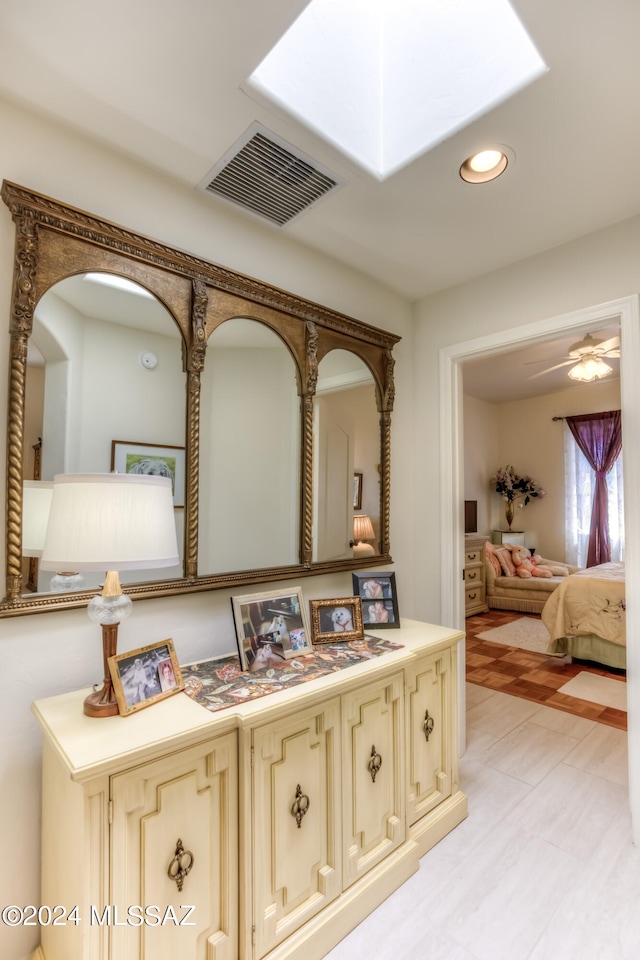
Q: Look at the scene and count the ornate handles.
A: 4